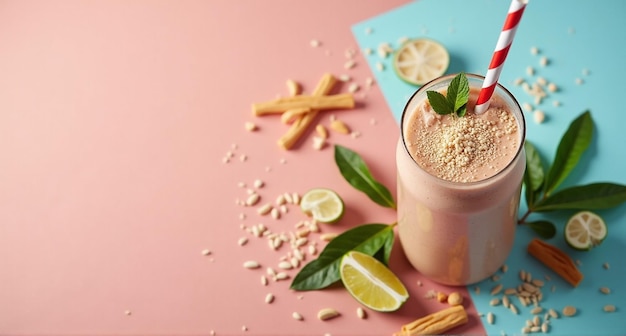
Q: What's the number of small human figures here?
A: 0